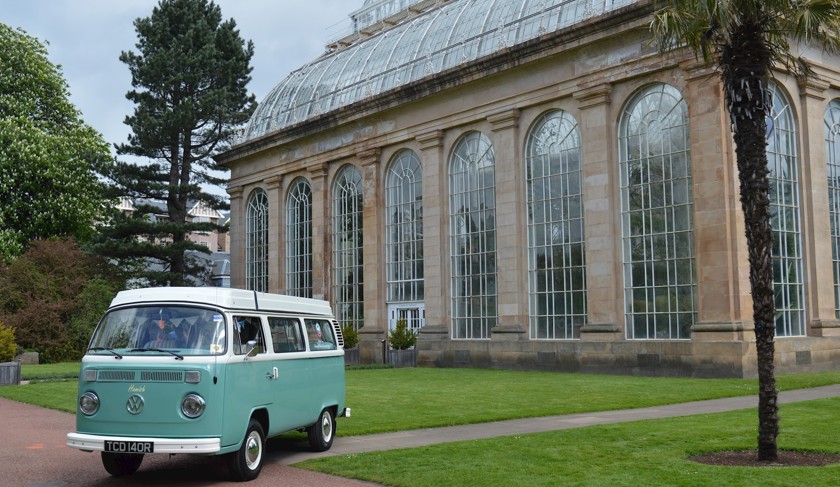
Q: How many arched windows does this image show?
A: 9